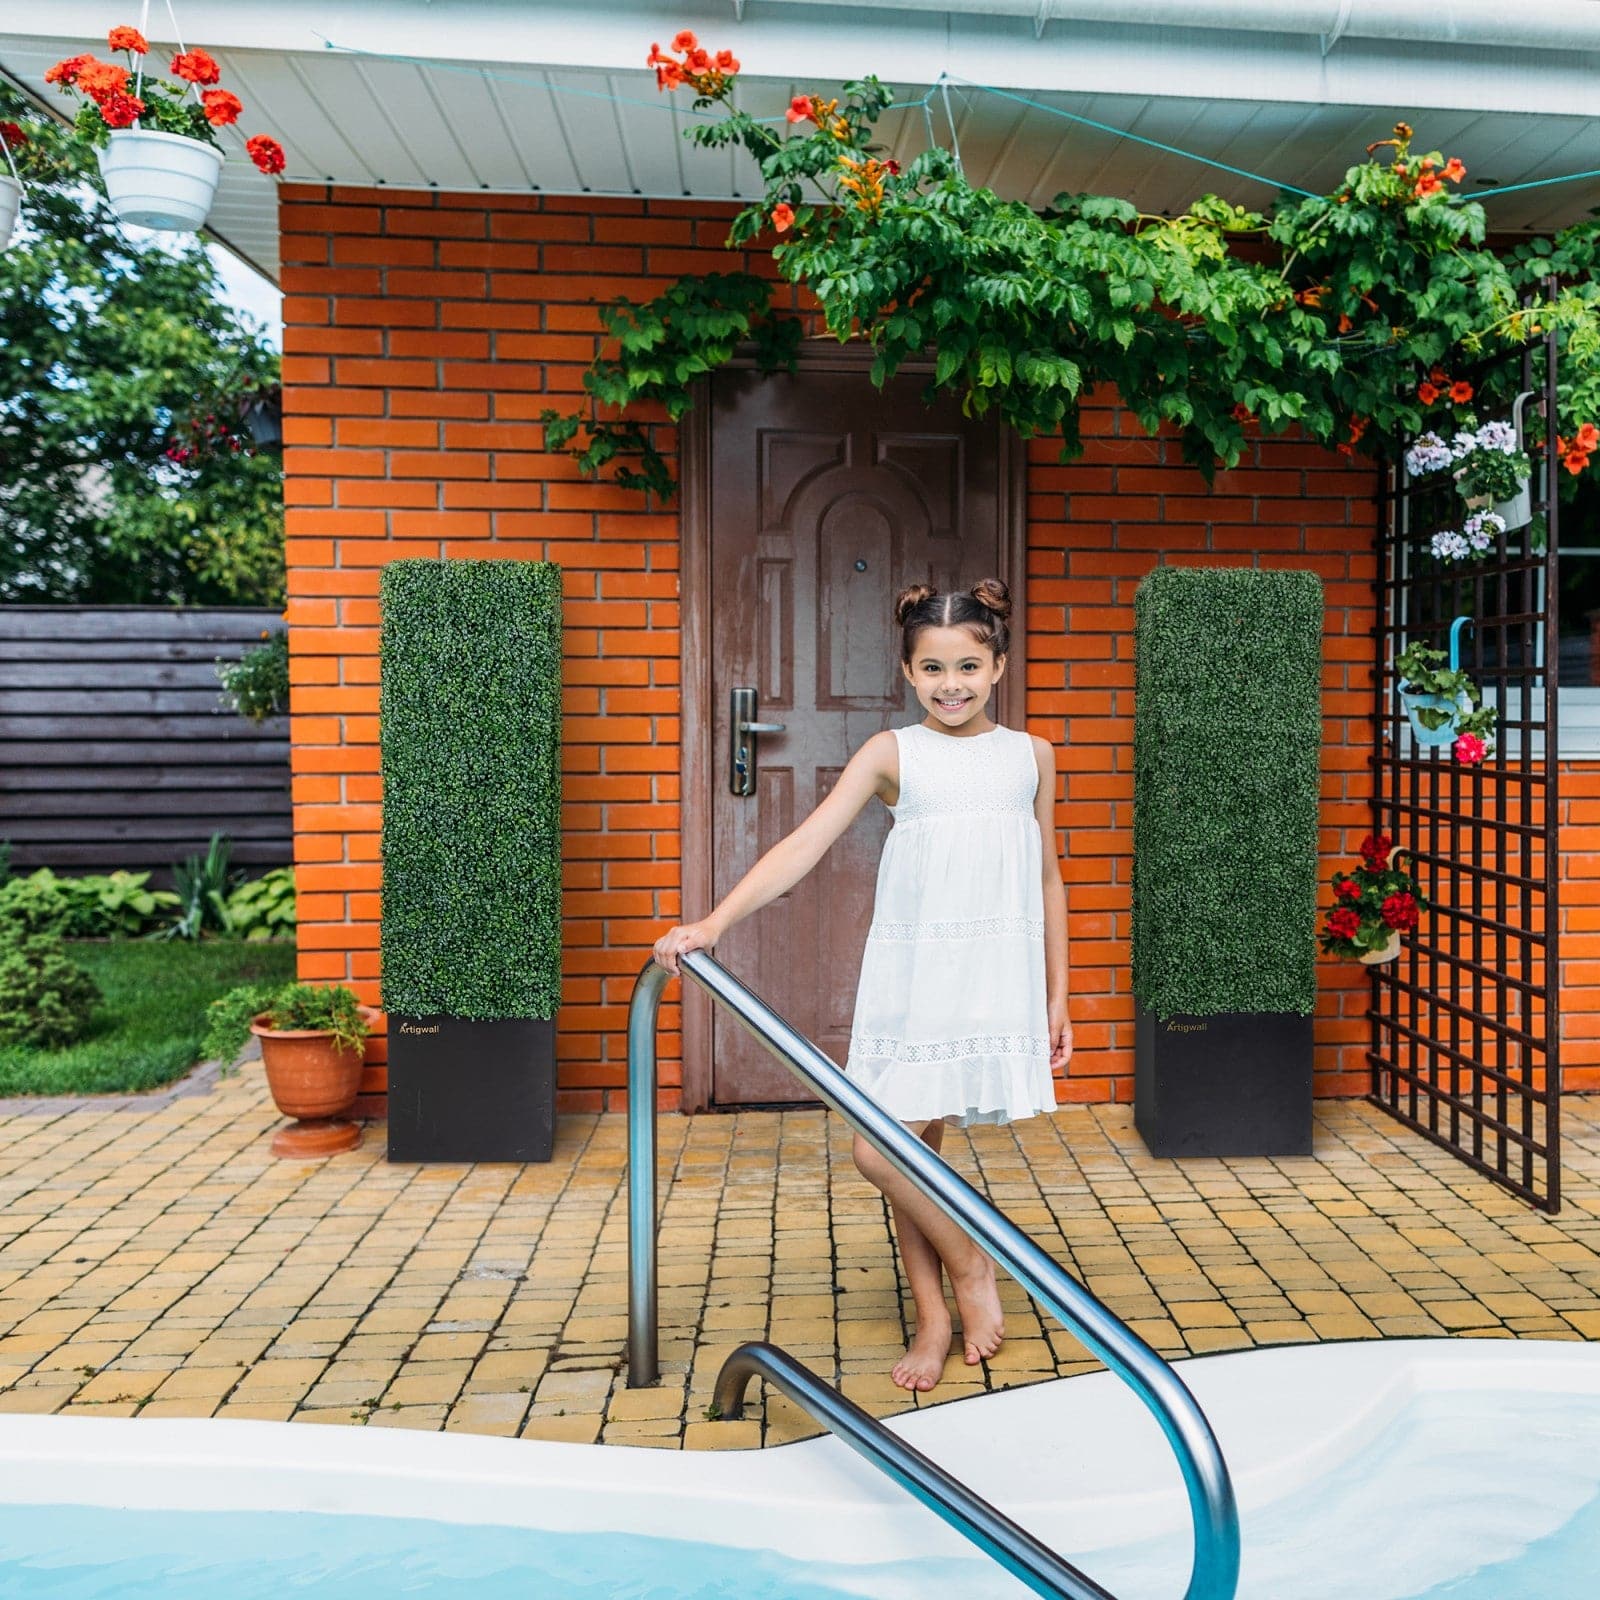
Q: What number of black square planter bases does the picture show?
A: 2